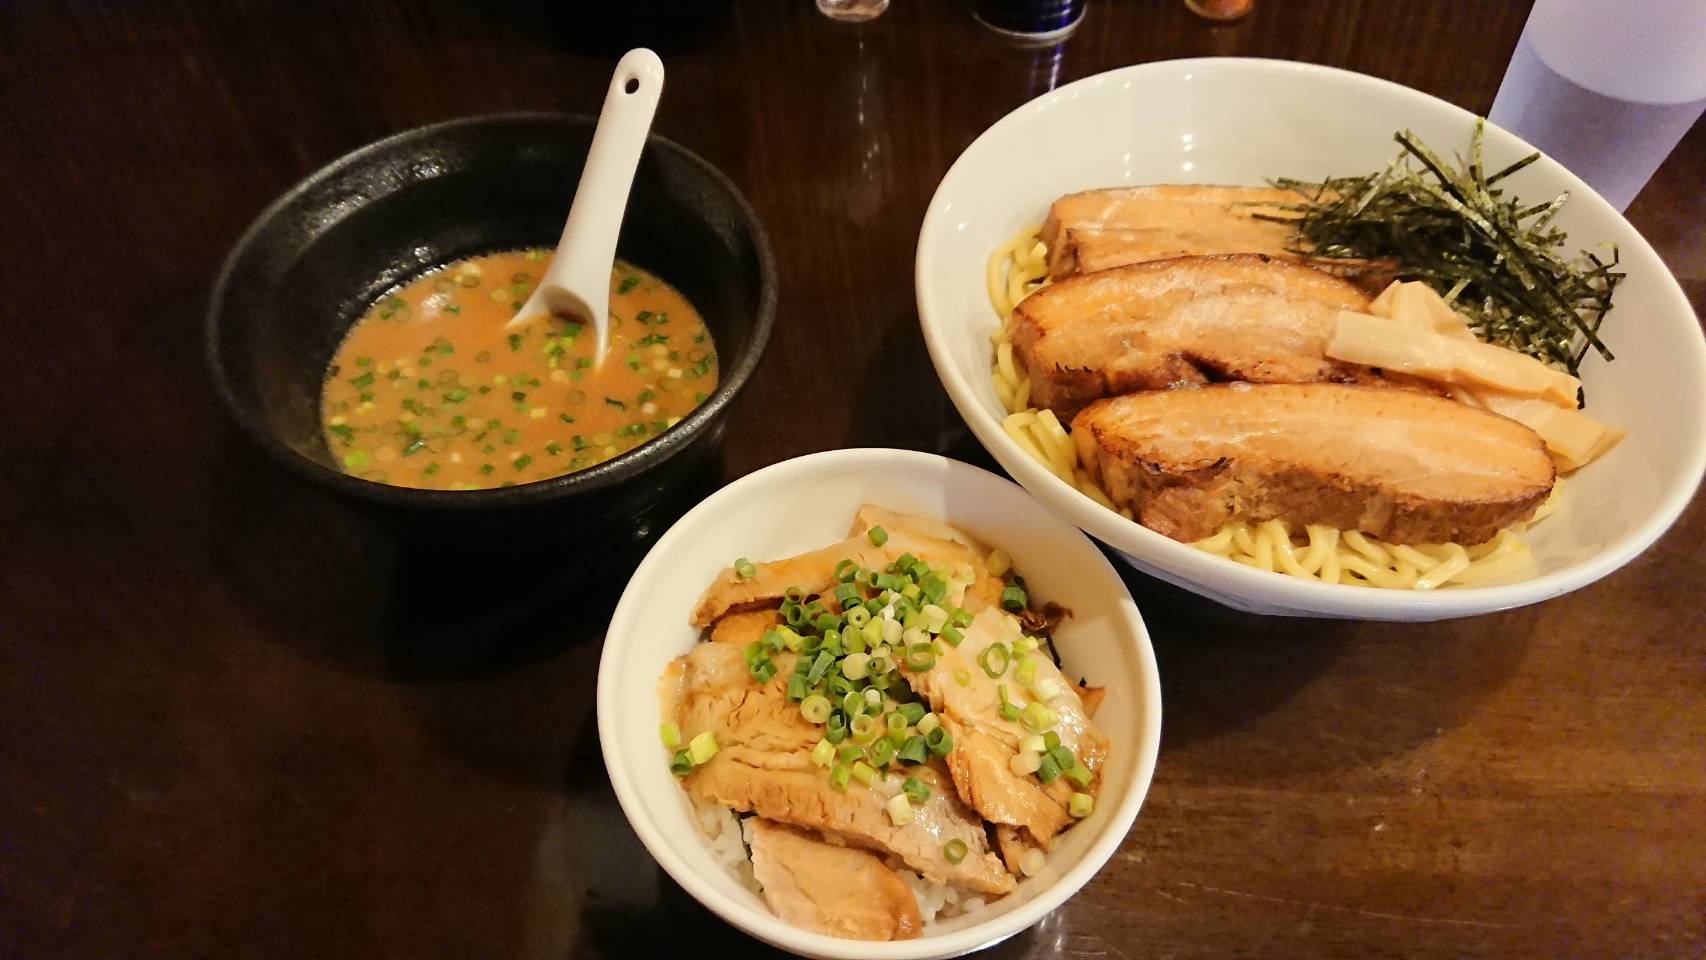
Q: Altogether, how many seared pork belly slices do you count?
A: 3